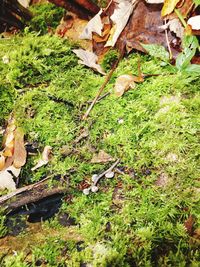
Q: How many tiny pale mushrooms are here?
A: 4